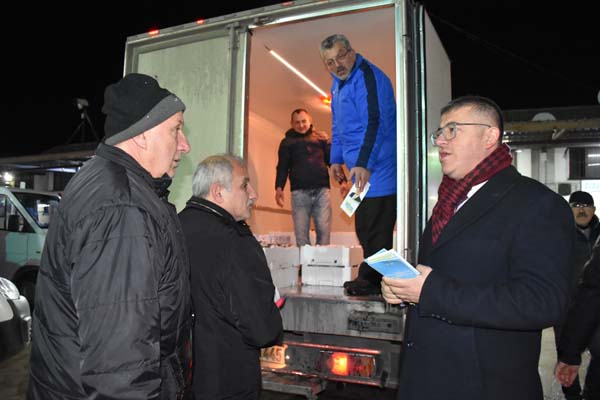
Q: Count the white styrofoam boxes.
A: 4